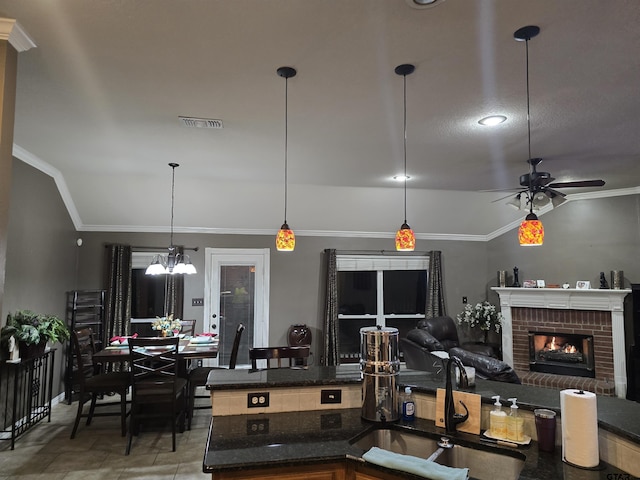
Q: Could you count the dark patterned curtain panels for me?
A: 4